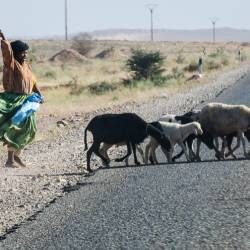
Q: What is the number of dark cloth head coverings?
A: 1